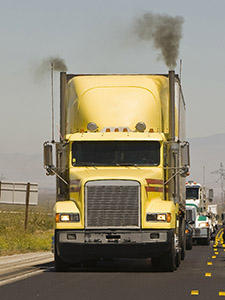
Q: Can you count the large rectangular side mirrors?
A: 2